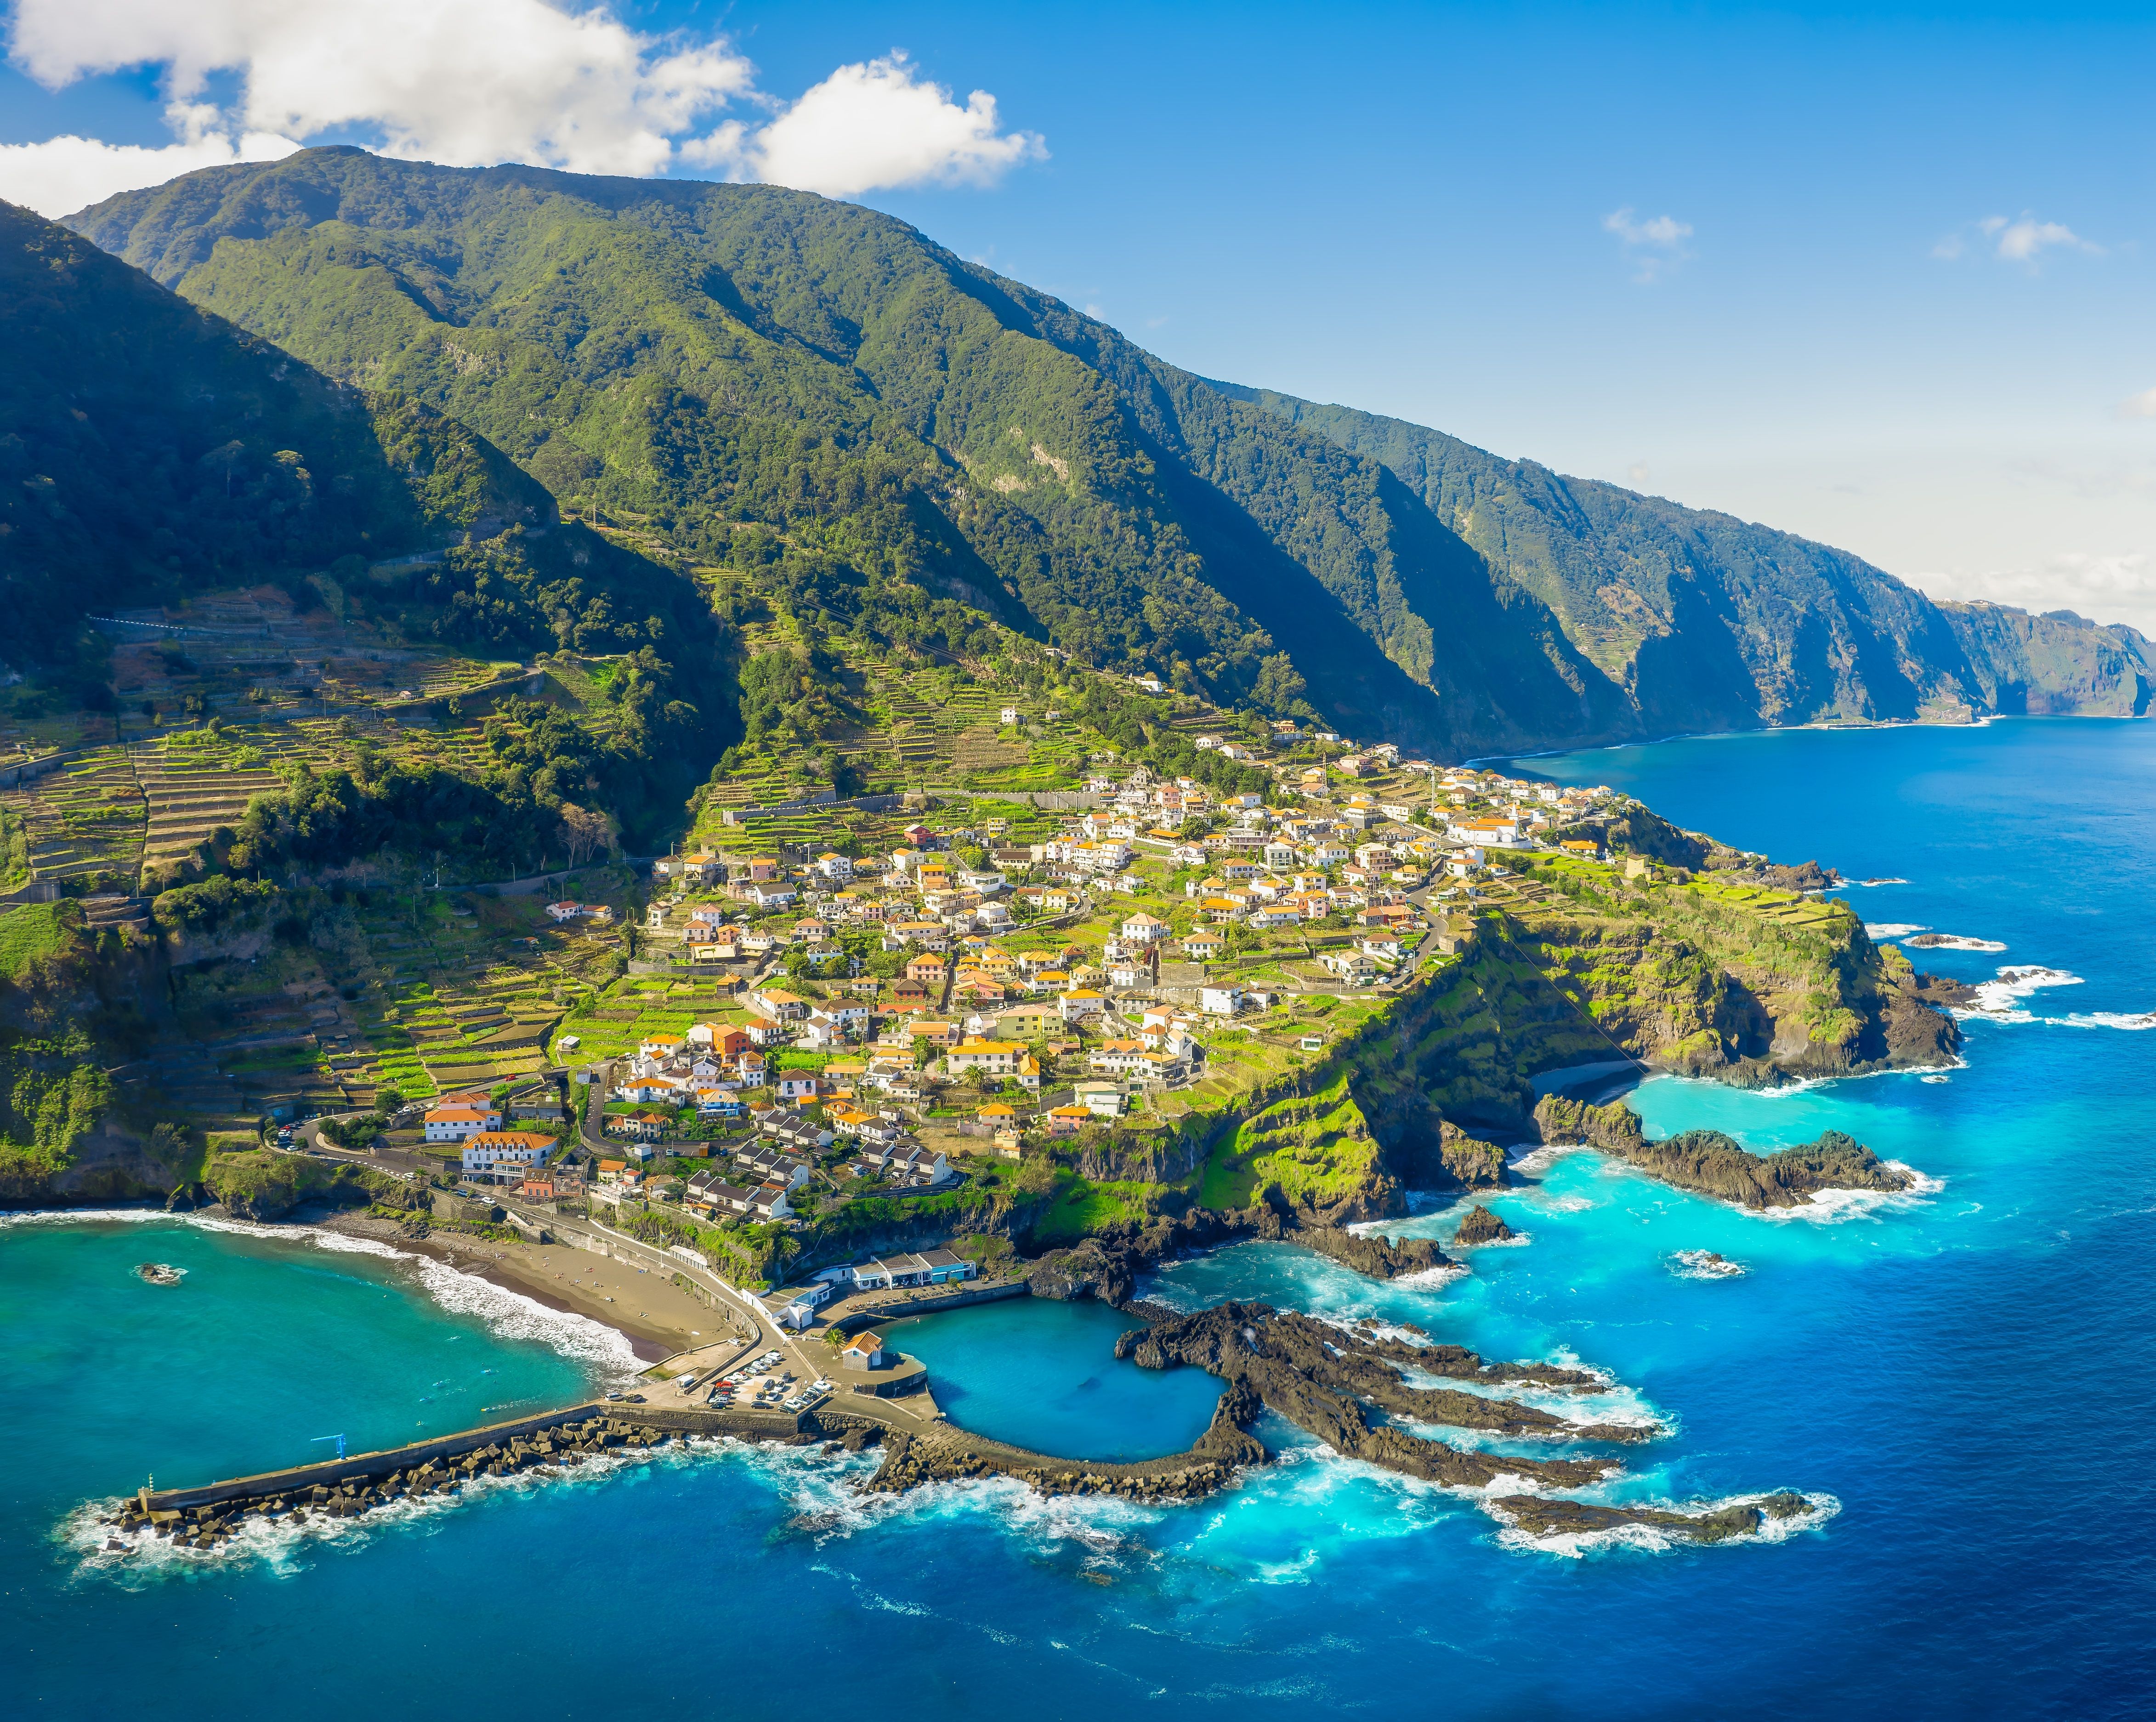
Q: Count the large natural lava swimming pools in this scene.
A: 1